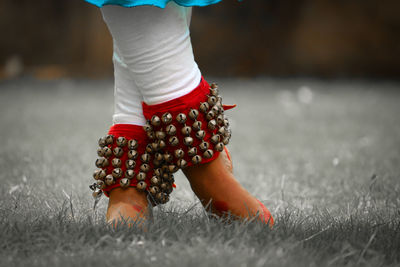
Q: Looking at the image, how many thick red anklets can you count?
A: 2